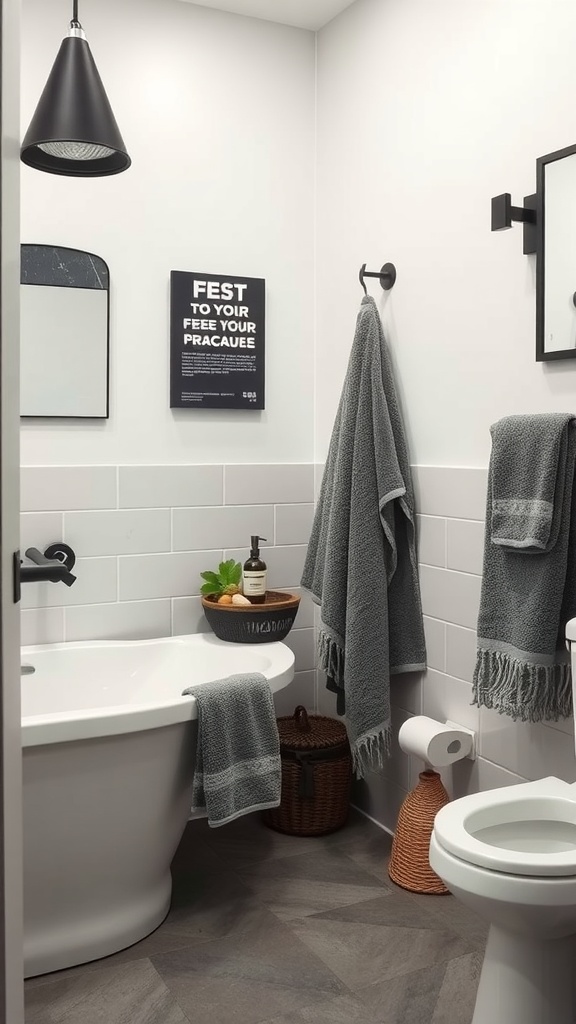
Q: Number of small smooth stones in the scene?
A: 2